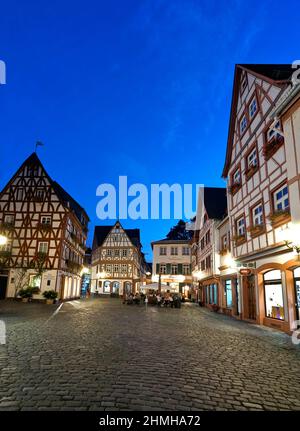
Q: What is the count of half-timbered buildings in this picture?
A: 4